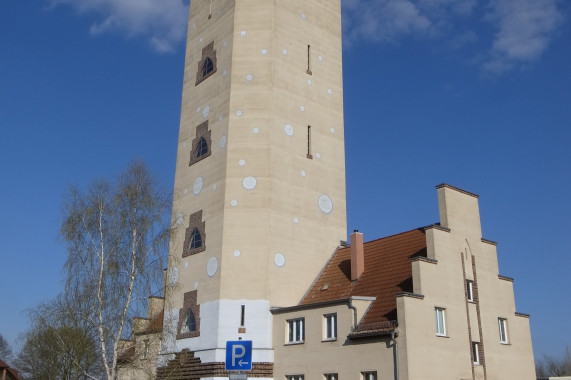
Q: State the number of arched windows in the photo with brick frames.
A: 4